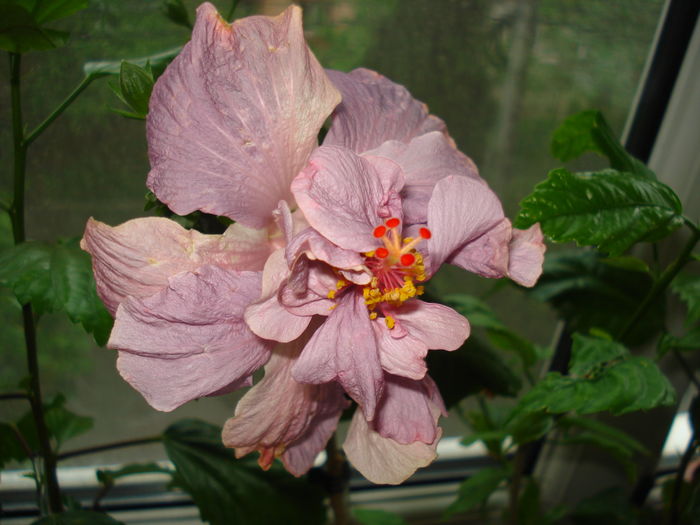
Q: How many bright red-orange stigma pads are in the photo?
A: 5